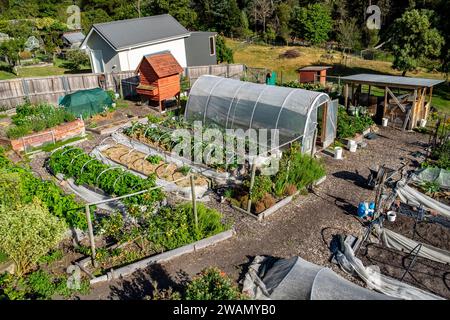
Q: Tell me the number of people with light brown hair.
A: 0